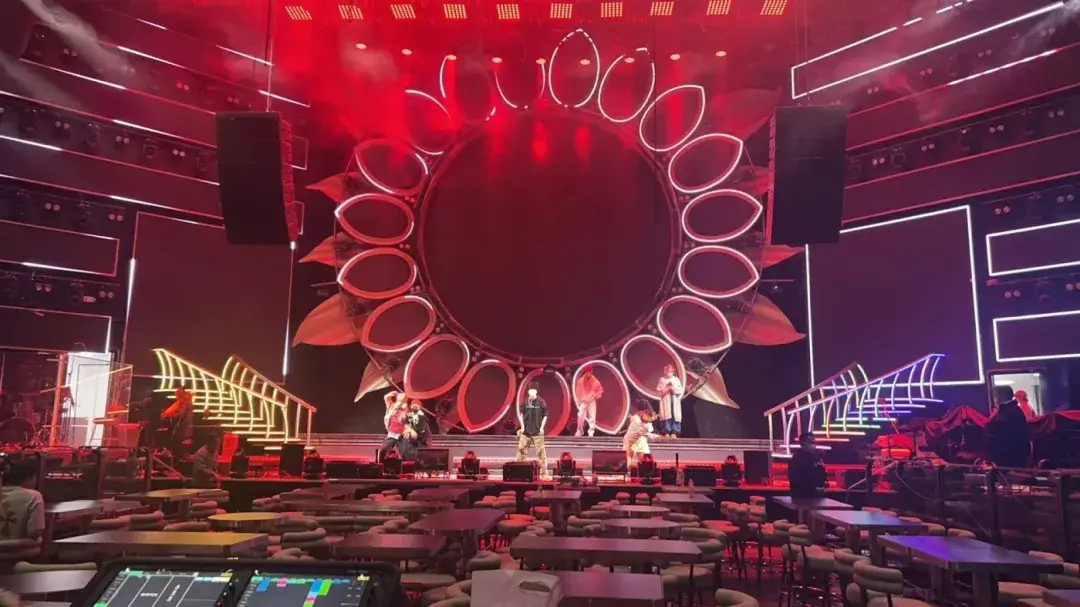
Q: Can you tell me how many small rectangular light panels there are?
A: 10